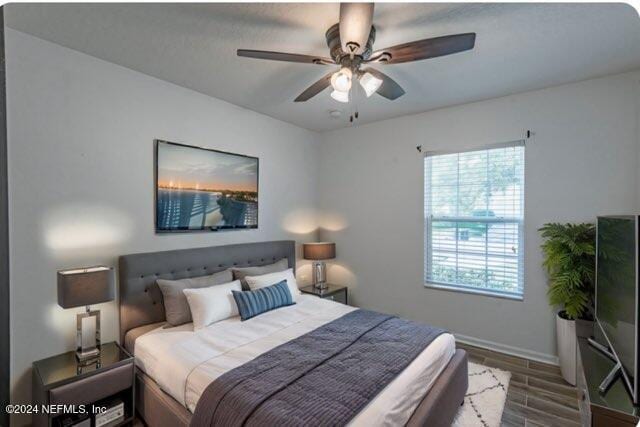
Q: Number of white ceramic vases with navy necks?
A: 0